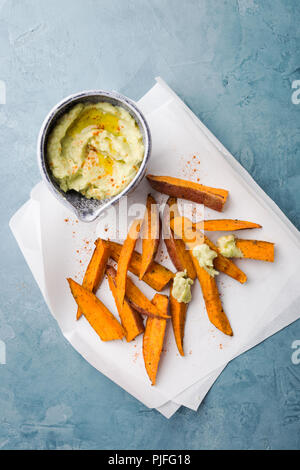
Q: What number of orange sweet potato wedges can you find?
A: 15